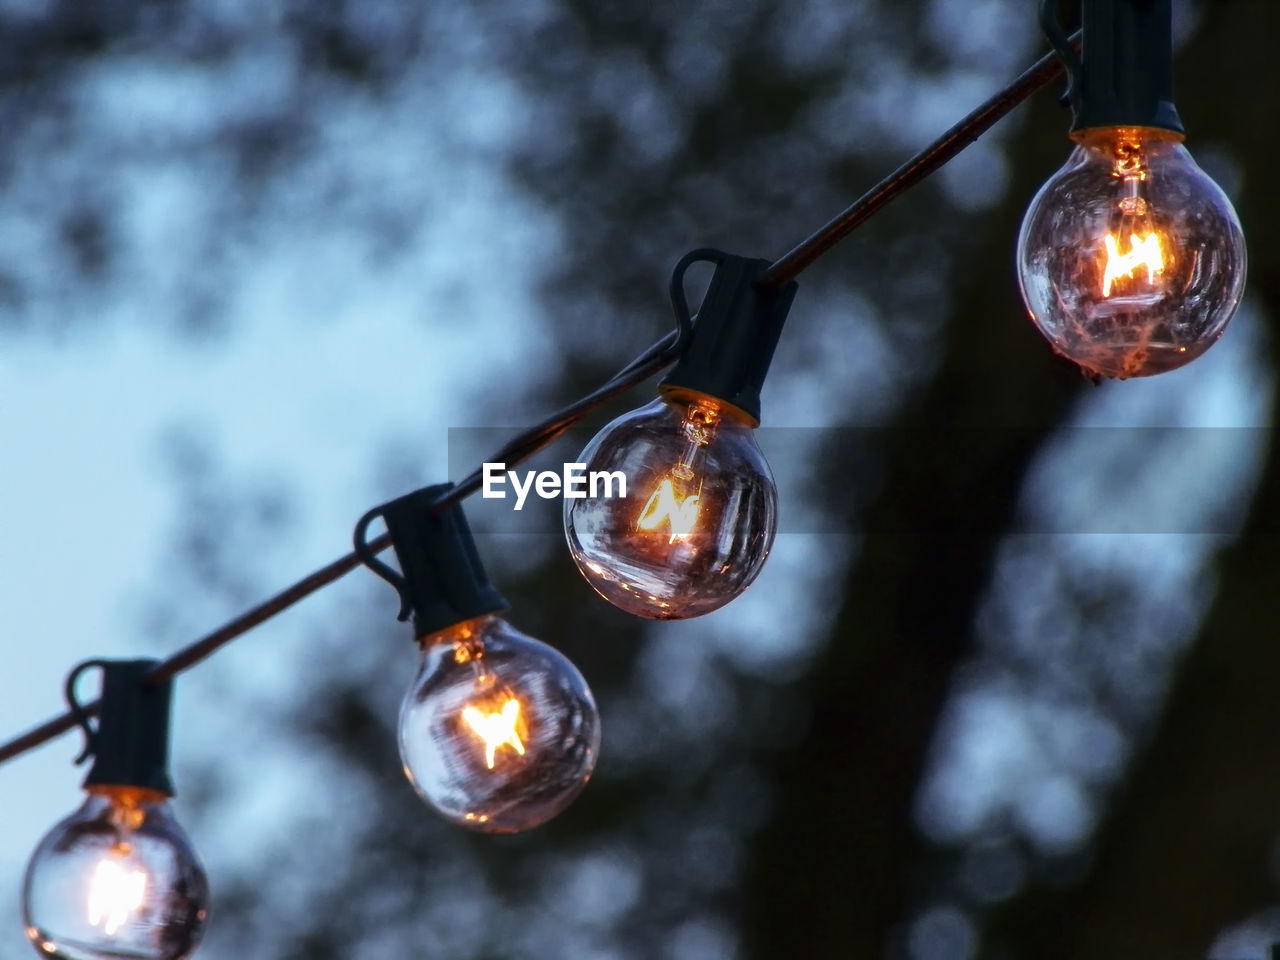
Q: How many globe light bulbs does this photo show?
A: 4